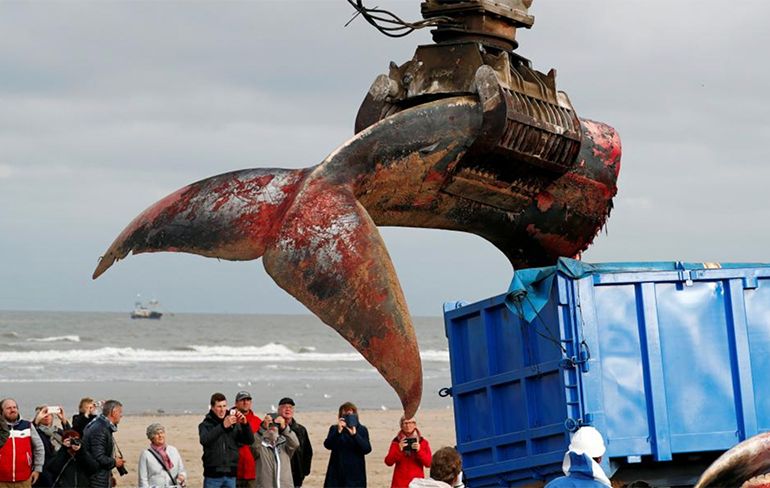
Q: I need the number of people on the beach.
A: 14